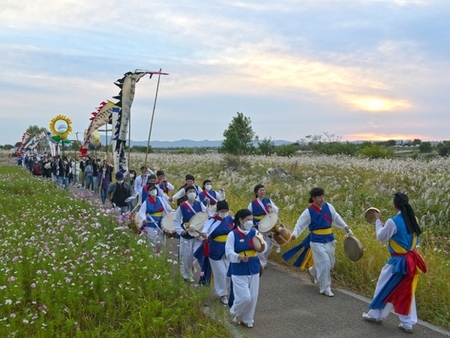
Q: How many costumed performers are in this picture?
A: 11